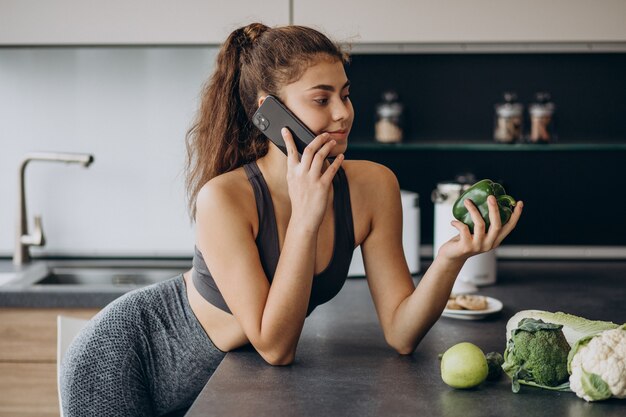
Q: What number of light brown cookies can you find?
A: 2